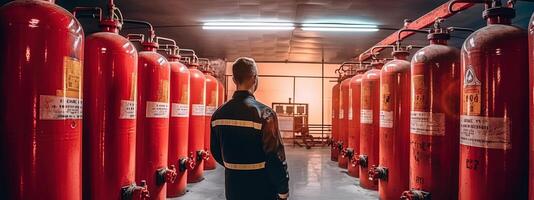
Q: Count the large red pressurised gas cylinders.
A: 15